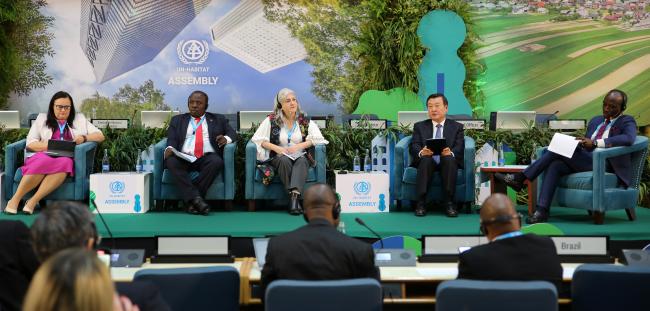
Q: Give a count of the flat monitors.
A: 5